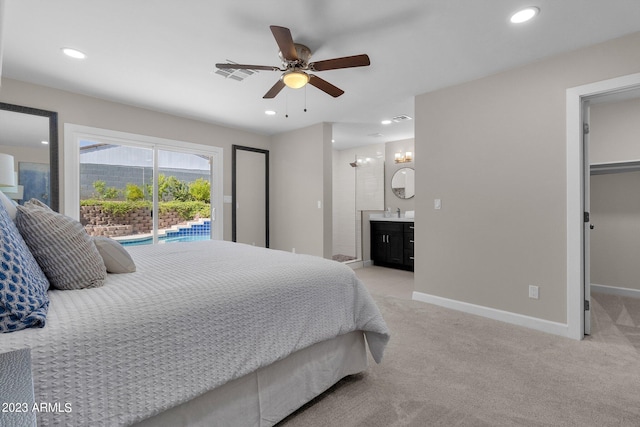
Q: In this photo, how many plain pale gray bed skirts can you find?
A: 1